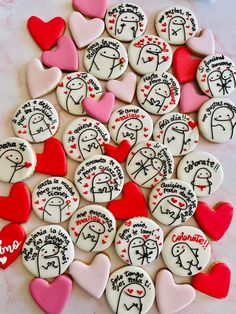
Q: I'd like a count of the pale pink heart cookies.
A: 6